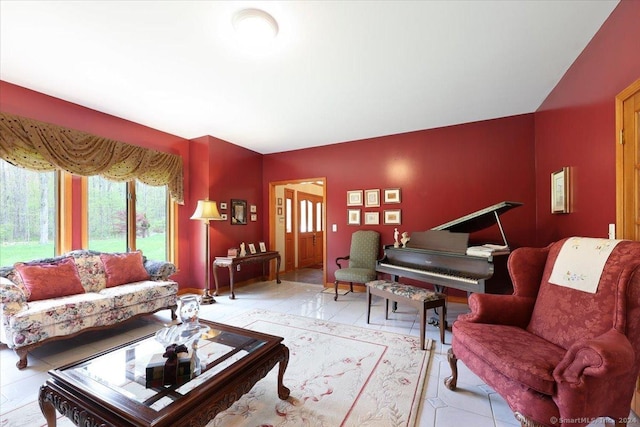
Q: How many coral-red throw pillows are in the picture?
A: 2